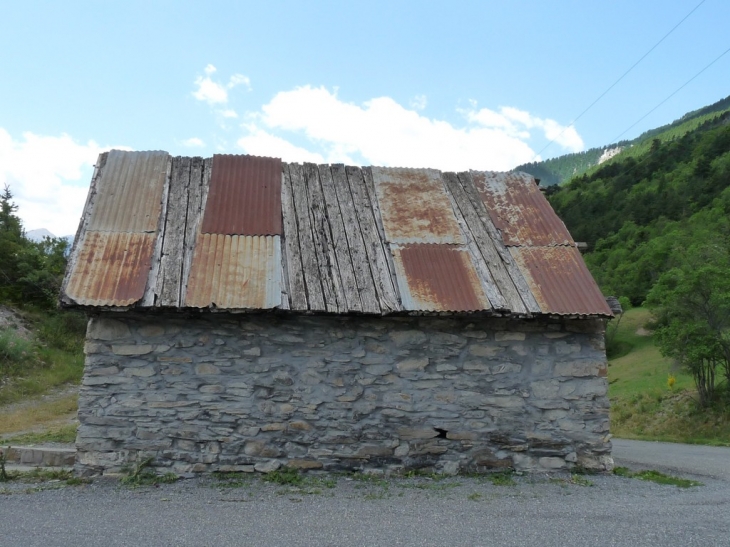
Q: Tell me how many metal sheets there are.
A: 8